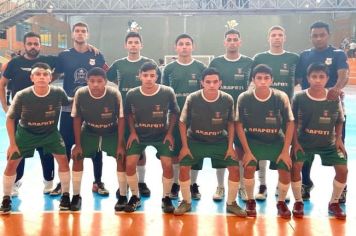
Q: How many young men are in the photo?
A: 13